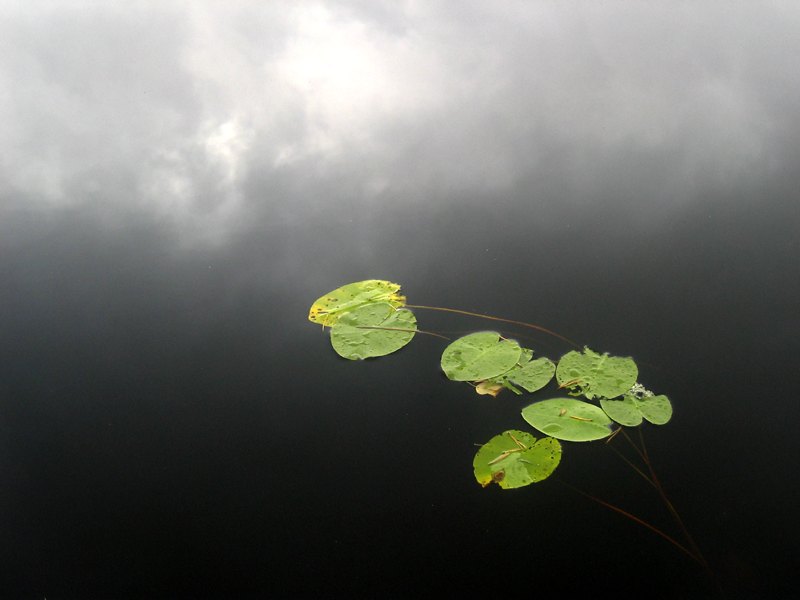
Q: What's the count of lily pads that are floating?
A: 8